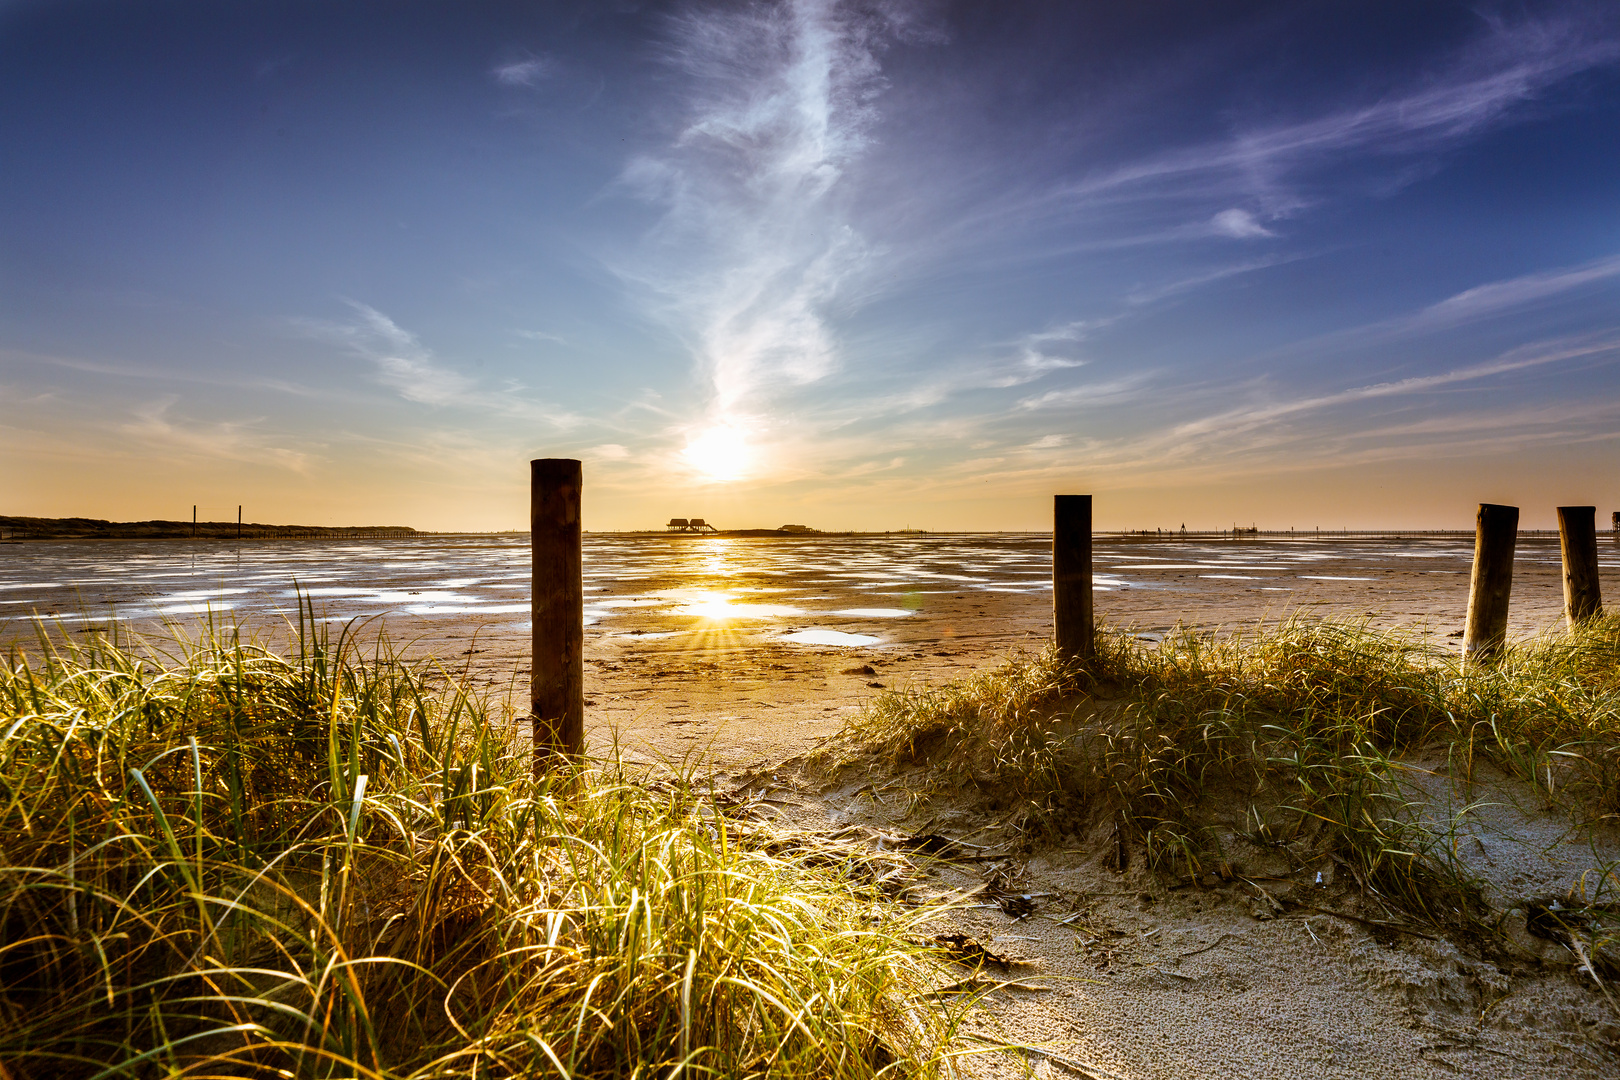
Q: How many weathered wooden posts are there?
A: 4